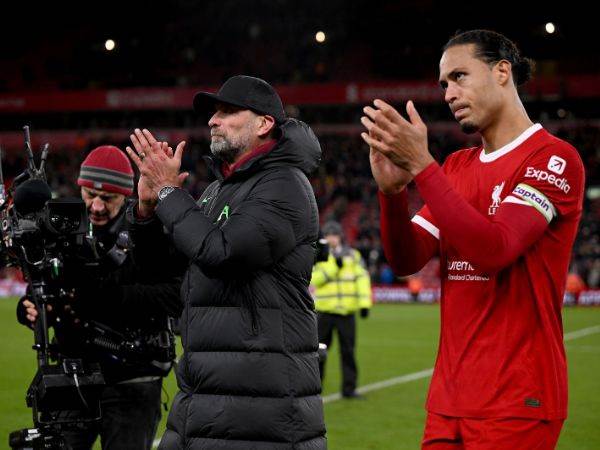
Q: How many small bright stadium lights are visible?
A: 3